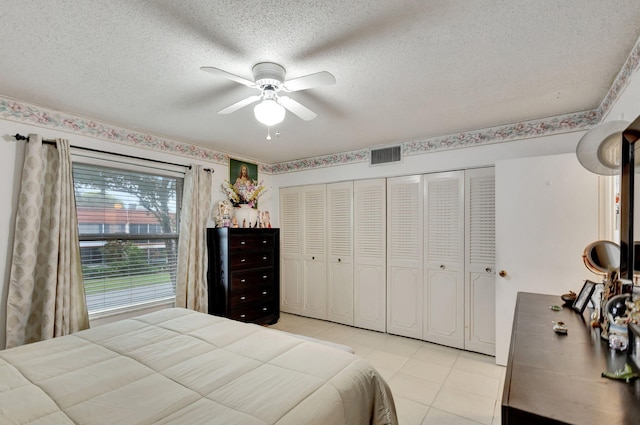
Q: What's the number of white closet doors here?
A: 7